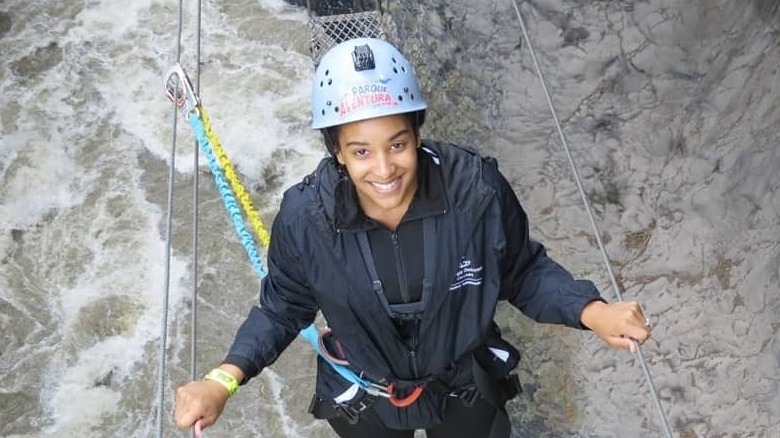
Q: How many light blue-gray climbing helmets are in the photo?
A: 1